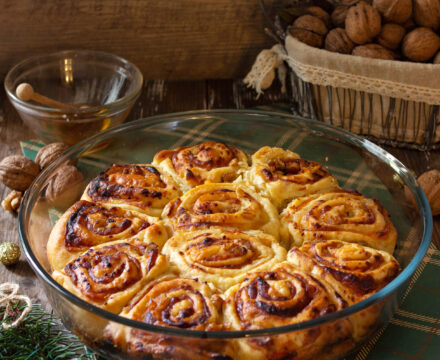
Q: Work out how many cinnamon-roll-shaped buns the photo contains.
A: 11